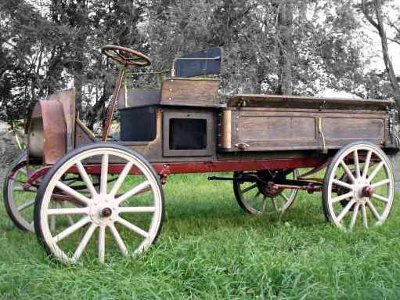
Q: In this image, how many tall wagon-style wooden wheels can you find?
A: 4